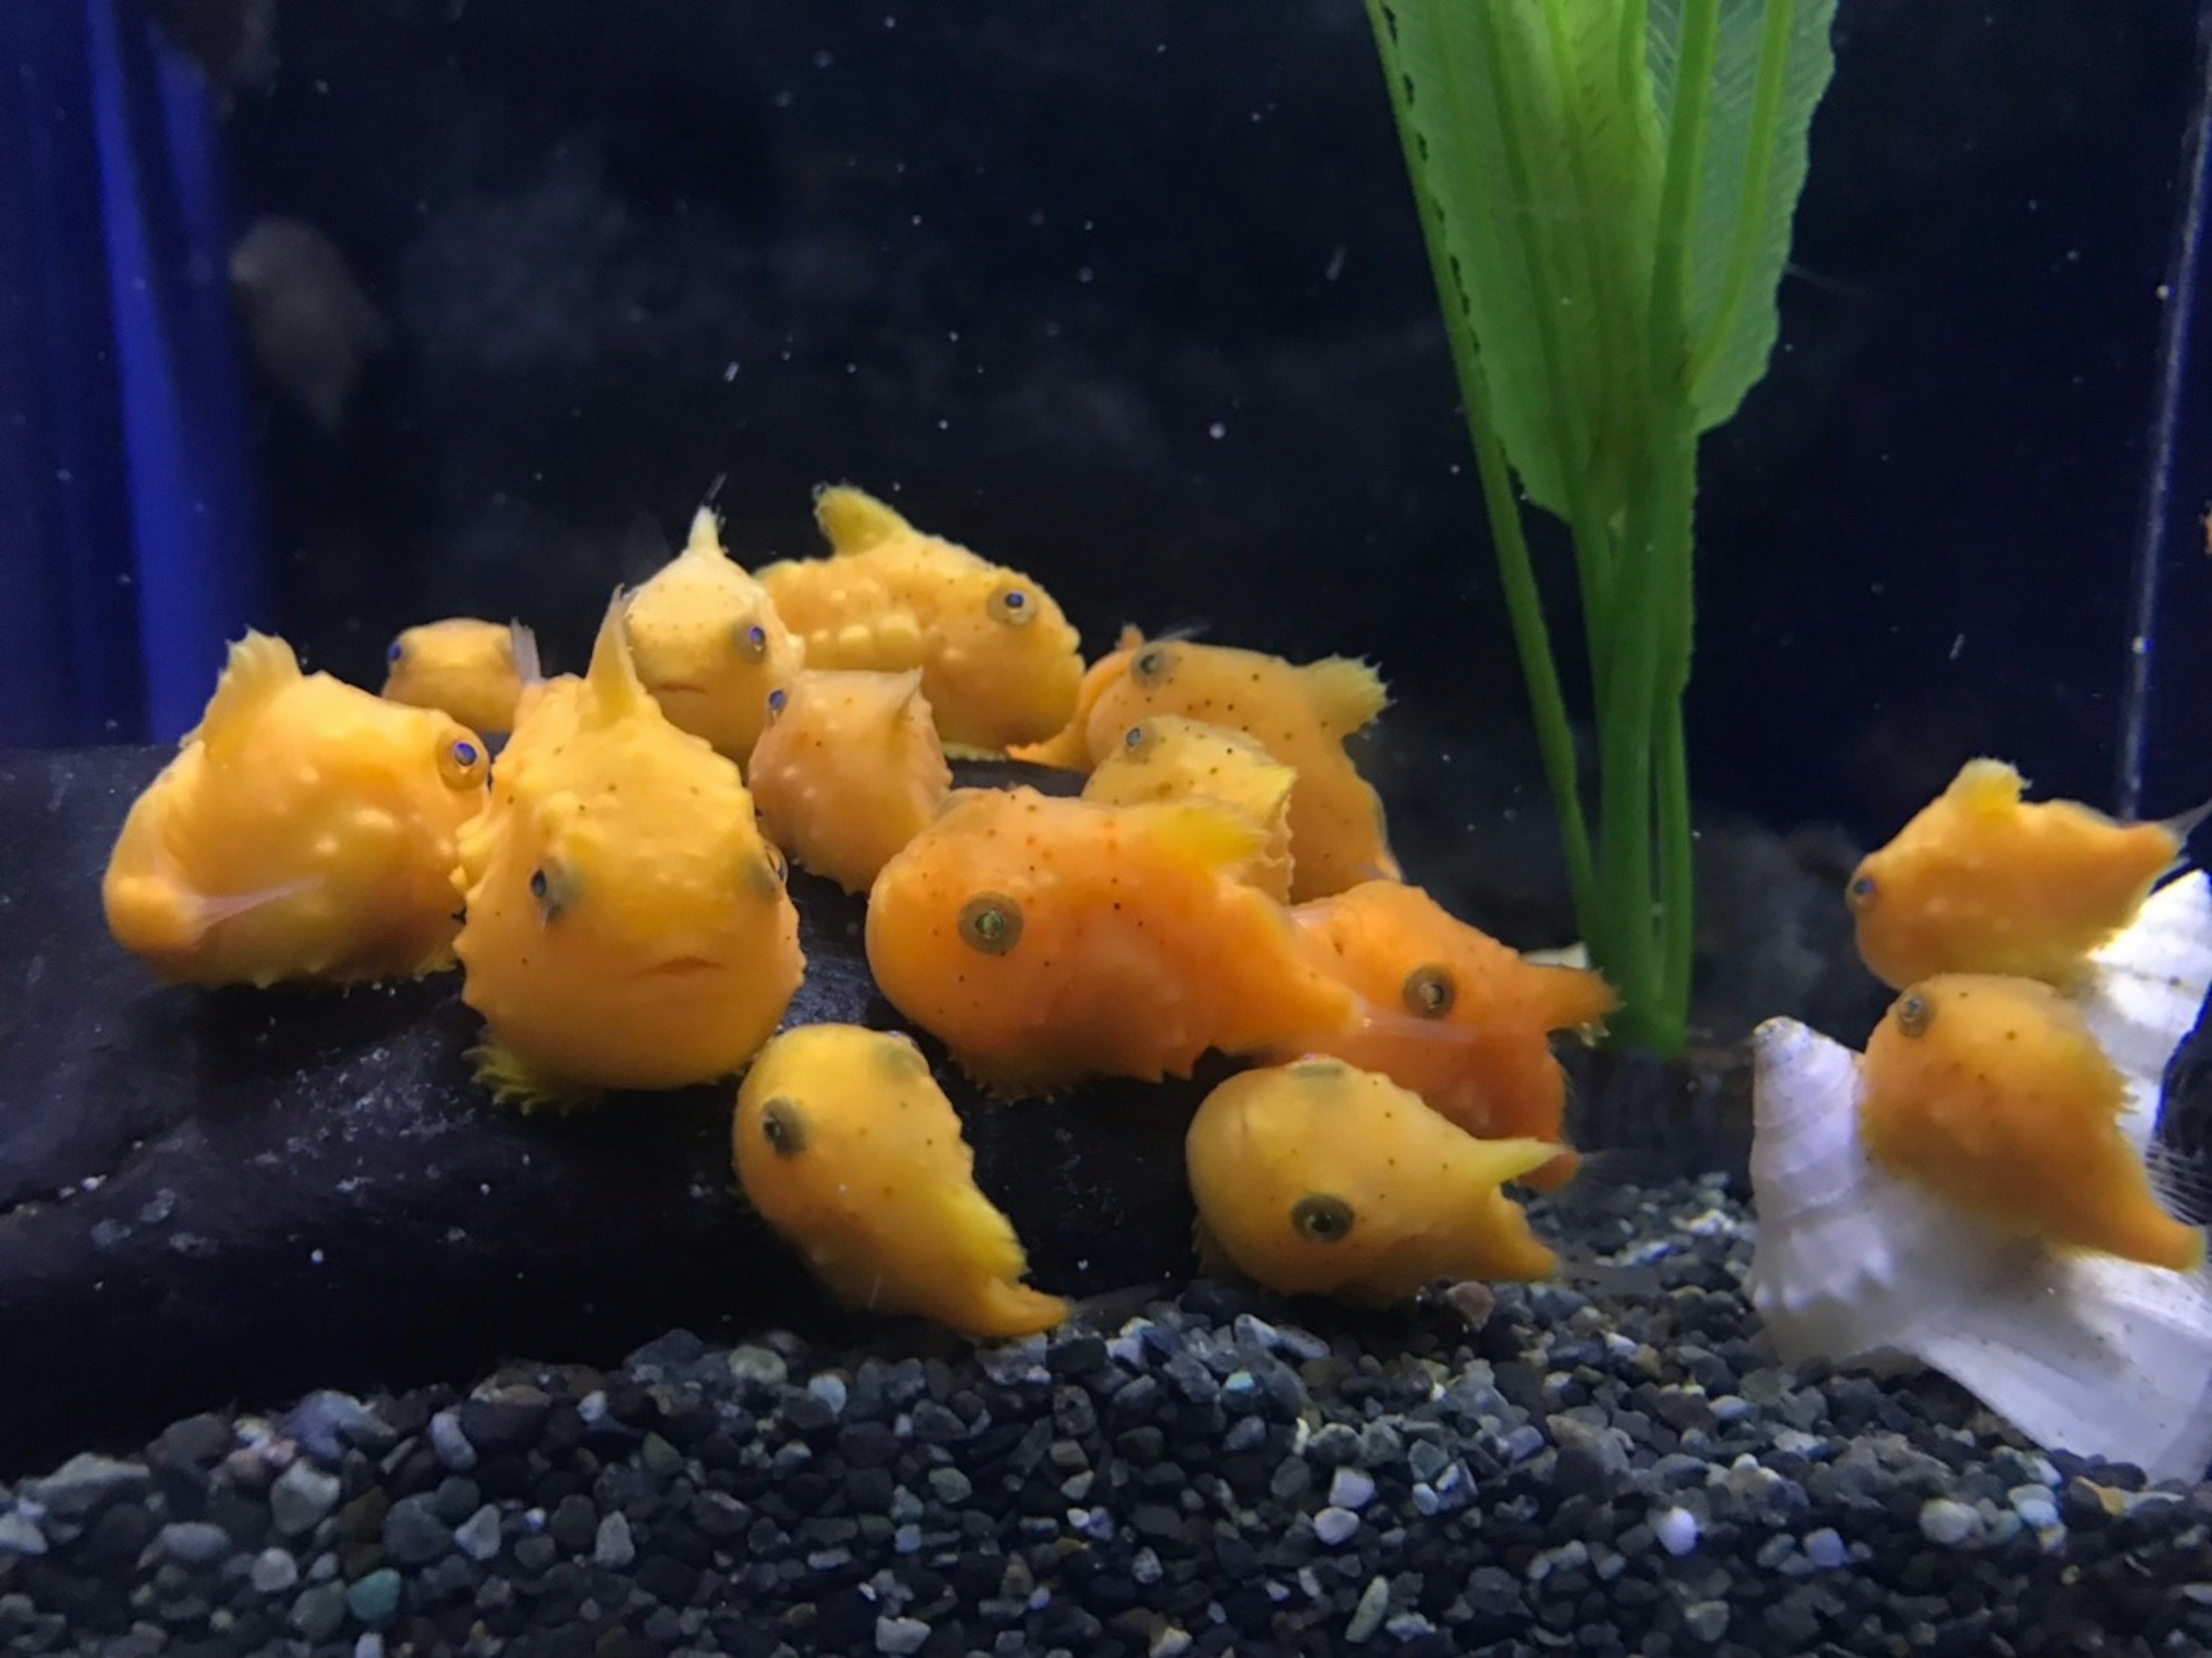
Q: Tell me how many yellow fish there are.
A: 14